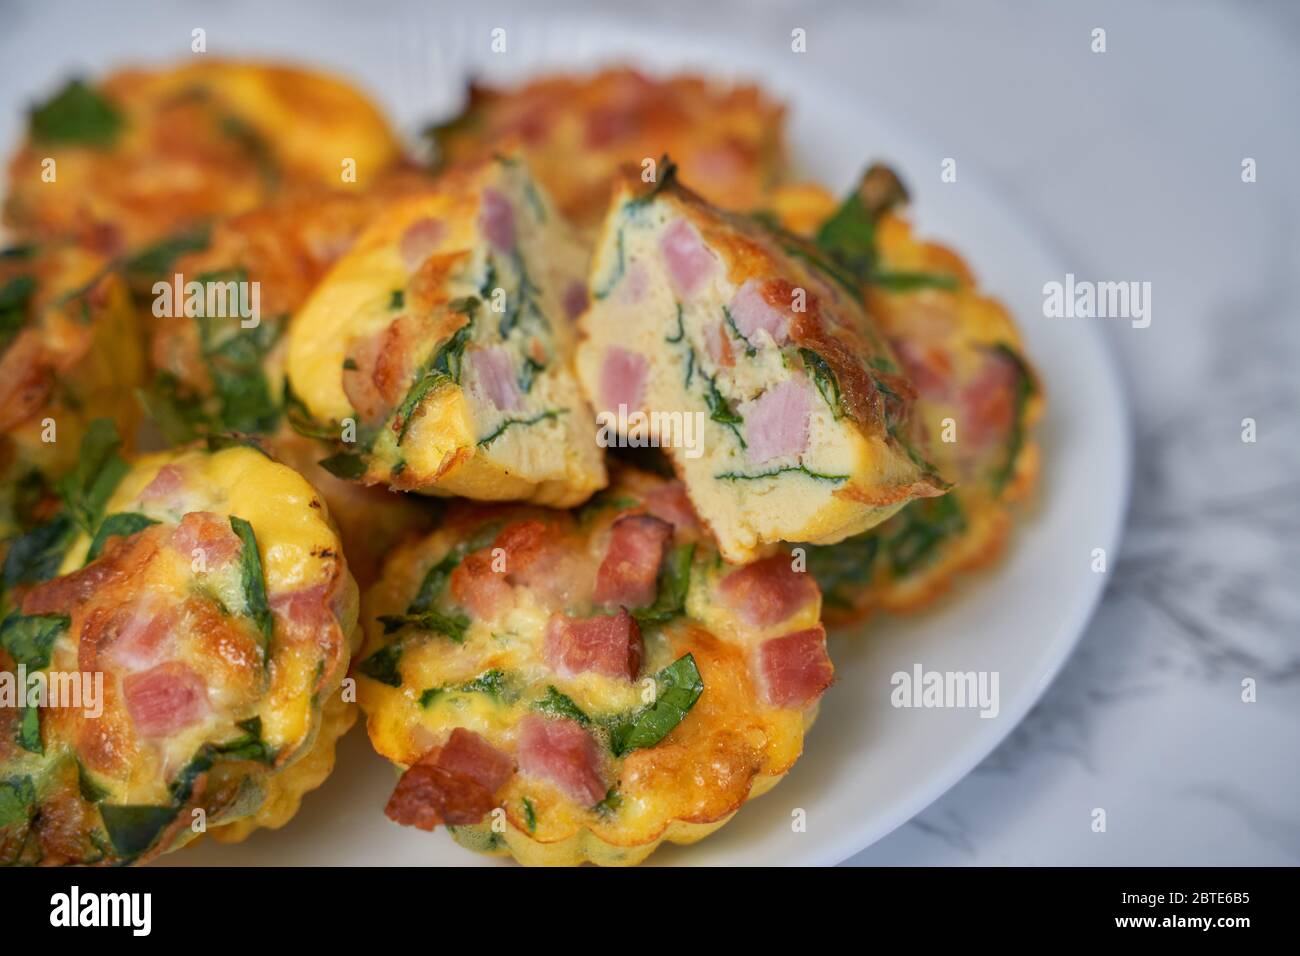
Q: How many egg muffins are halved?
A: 1